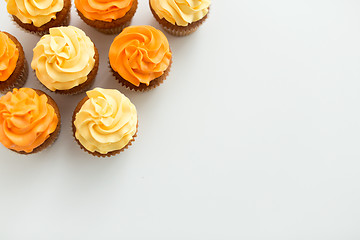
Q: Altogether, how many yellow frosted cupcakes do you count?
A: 4